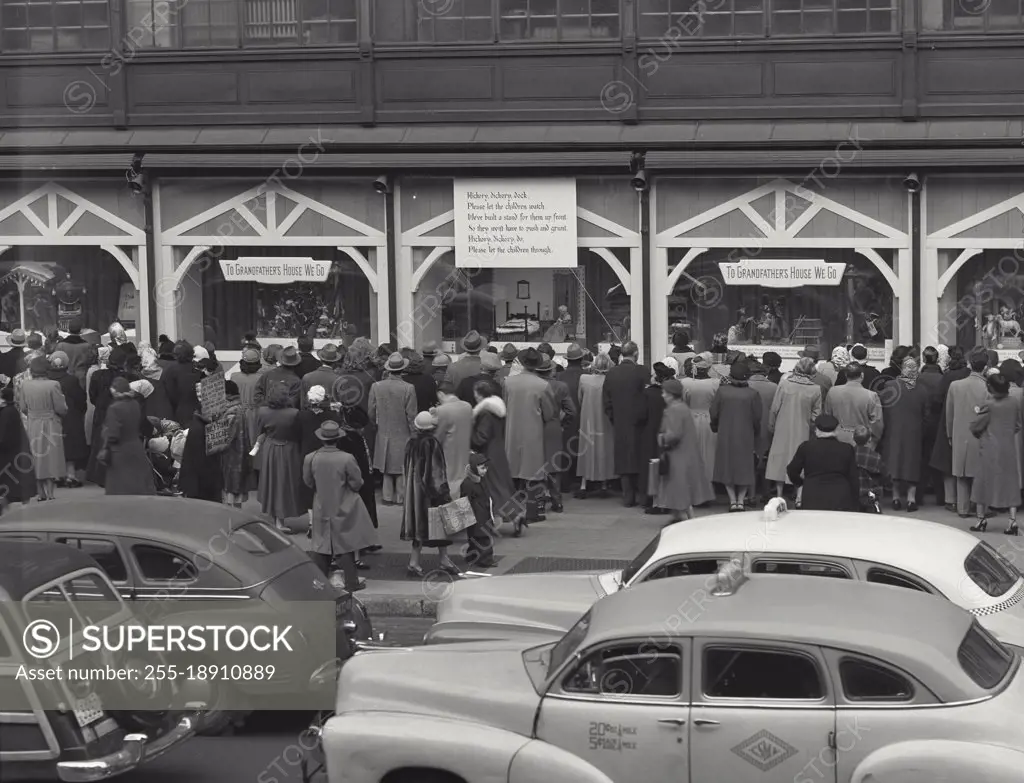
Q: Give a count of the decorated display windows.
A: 5